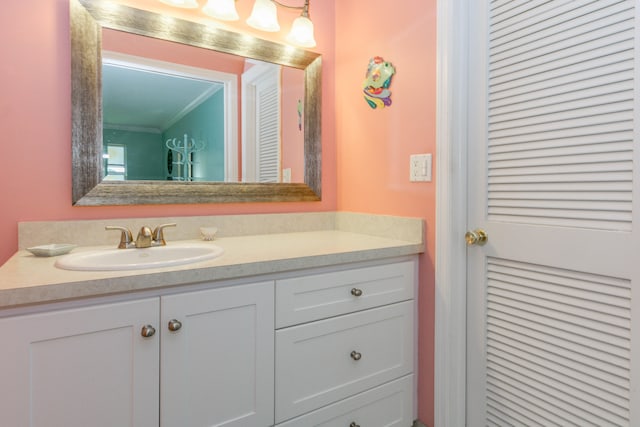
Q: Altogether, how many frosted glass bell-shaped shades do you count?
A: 4